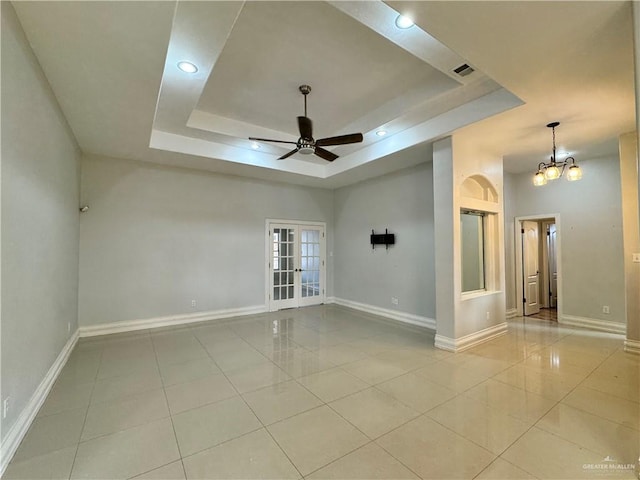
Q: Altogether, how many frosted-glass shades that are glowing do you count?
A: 3